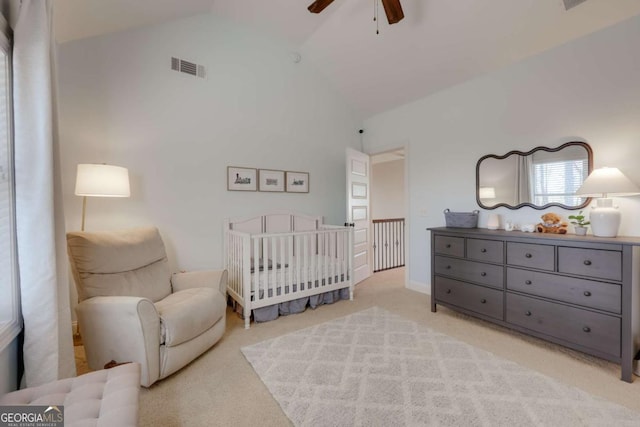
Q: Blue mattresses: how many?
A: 0